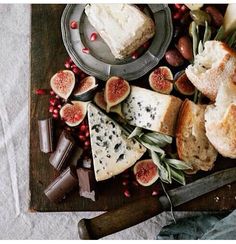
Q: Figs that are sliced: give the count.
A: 8